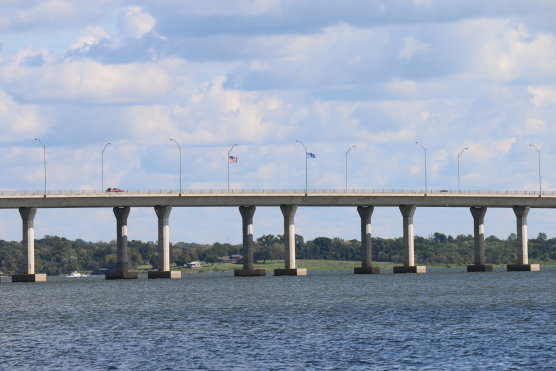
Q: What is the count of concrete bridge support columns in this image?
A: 9